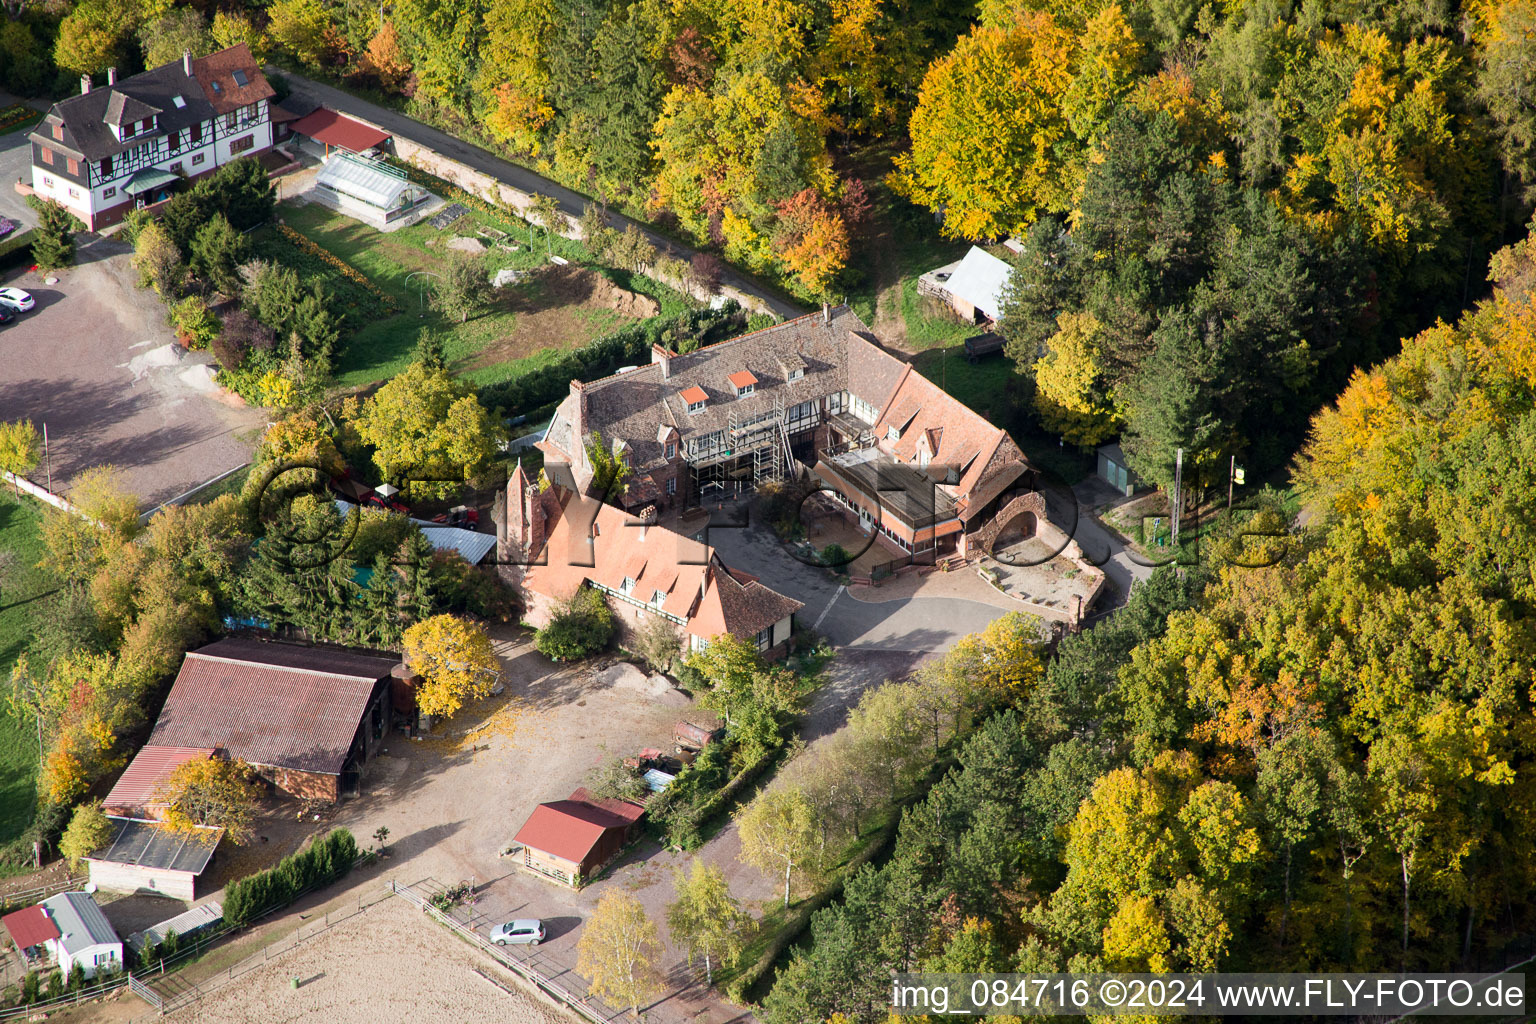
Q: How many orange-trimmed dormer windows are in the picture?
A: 2